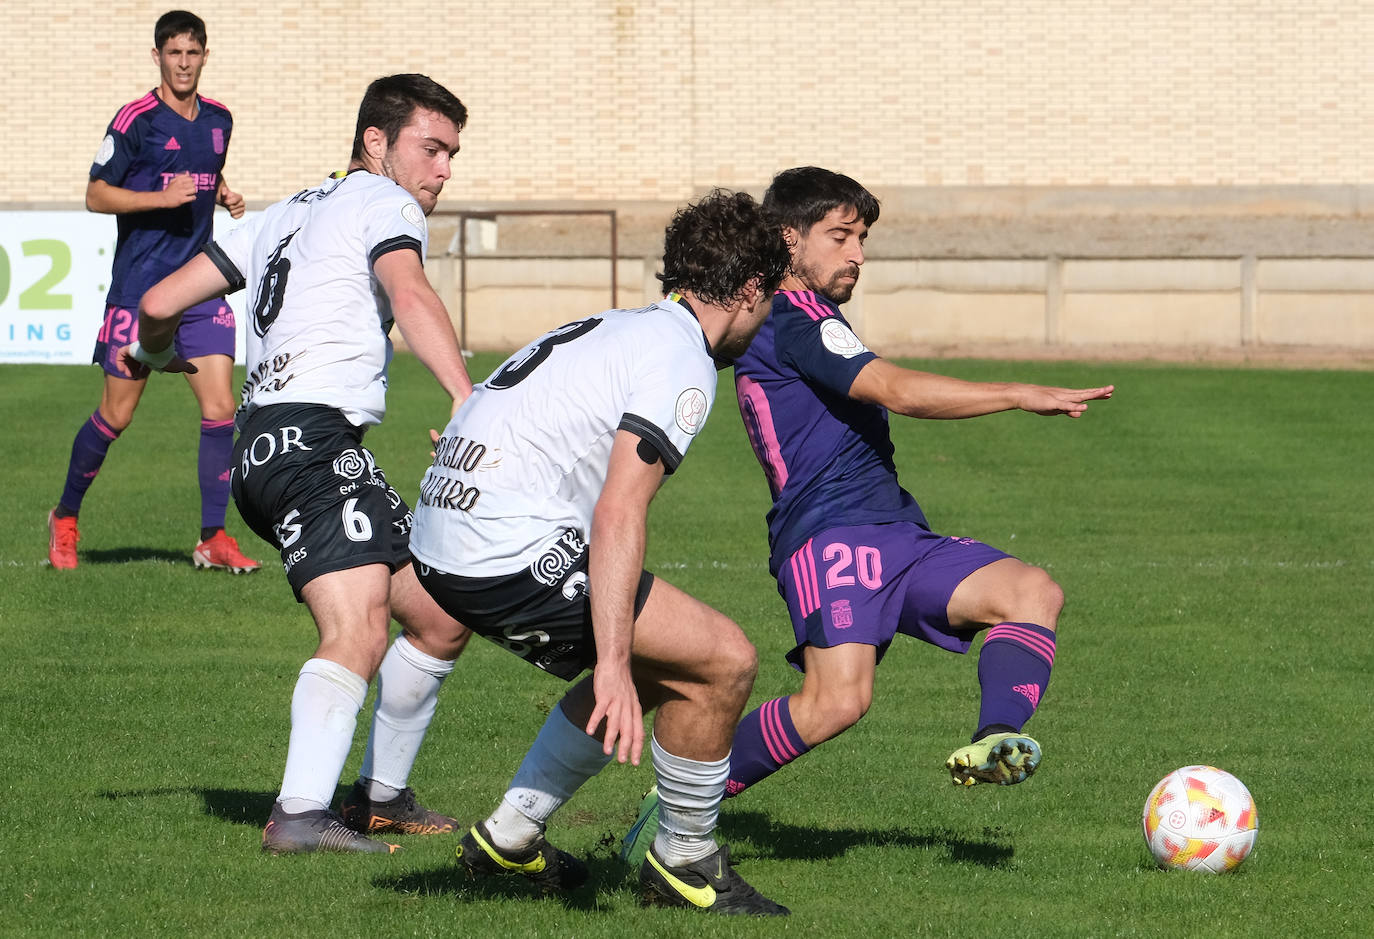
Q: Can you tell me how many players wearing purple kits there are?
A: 2